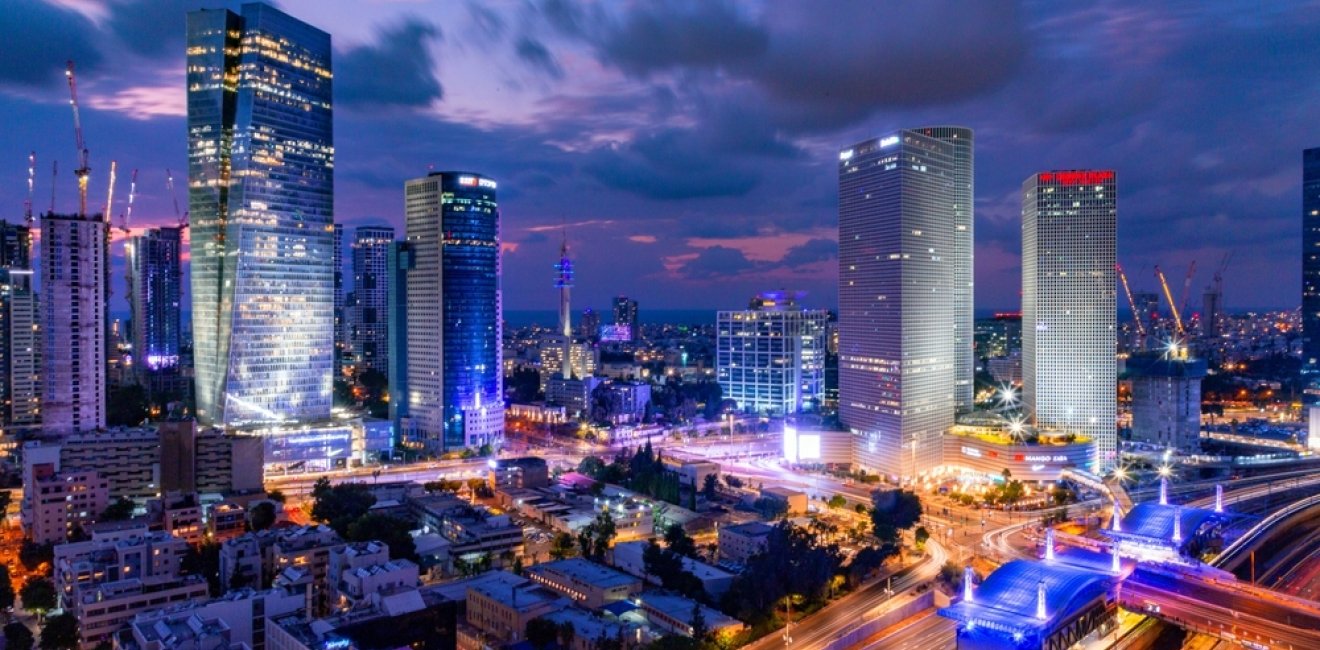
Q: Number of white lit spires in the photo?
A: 8